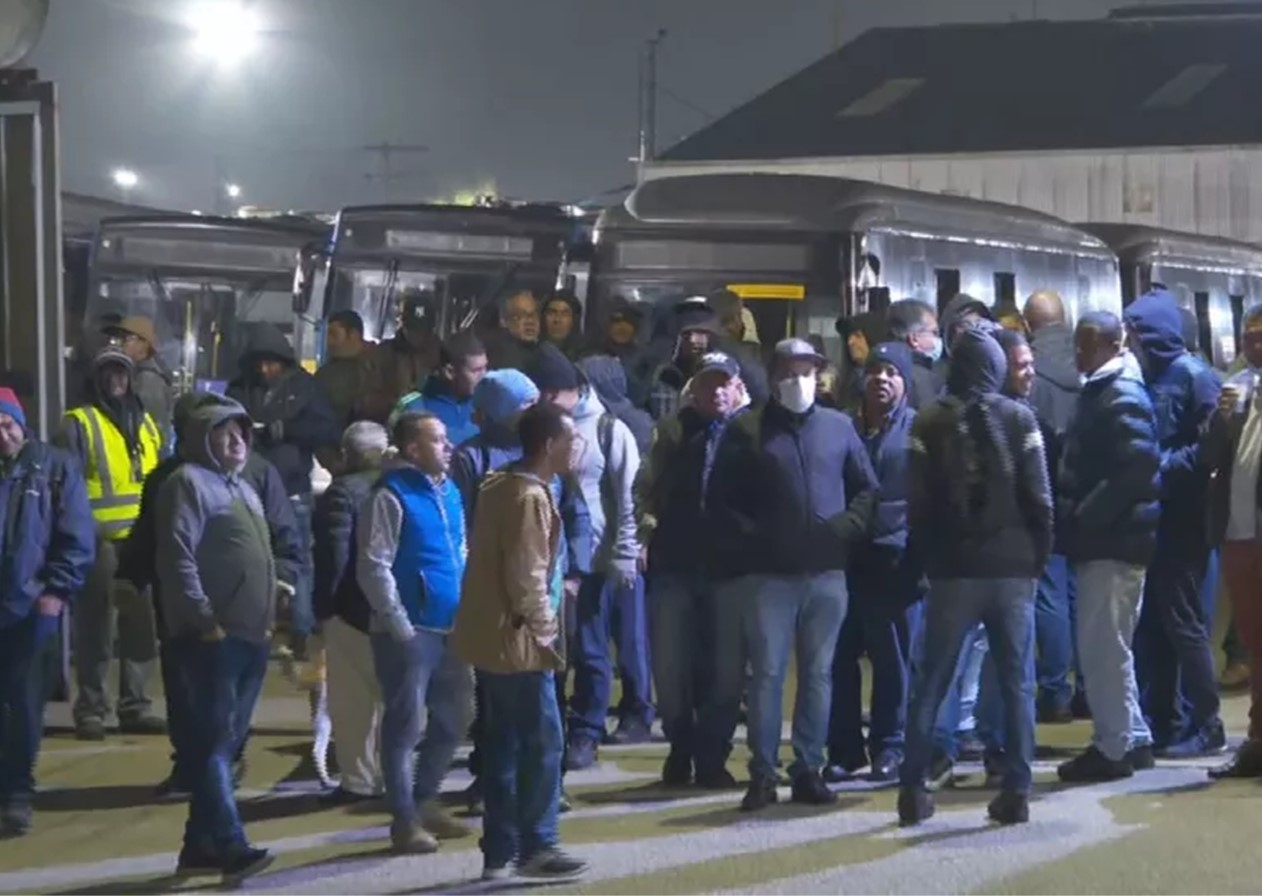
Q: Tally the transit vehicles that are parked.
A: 4